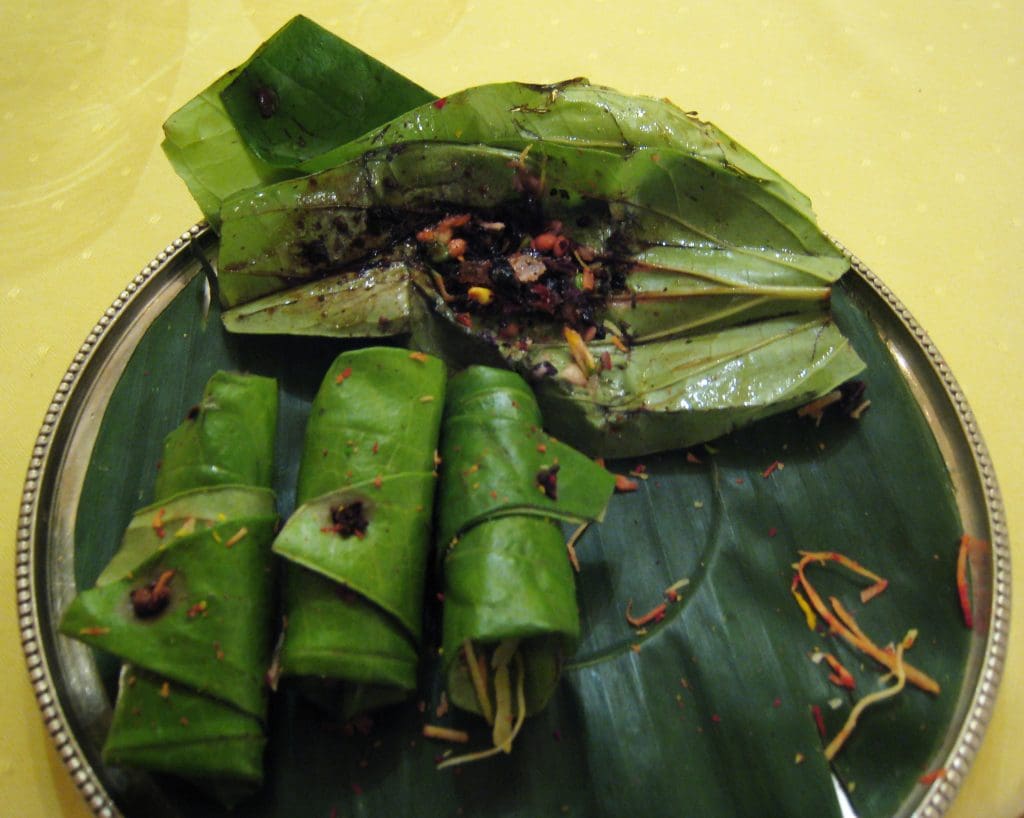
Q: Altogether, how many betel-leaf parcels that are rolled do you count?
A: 3